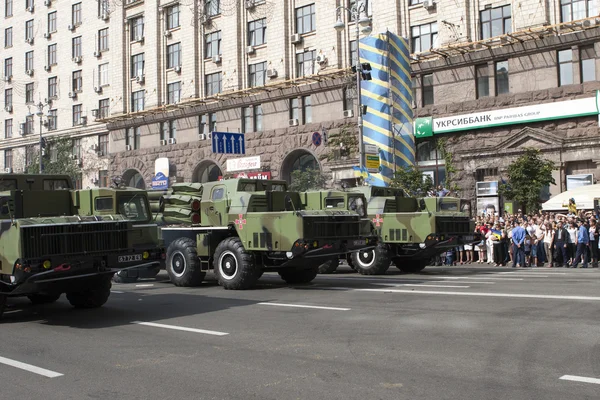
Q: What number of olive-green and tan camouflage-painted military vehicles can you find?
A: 3